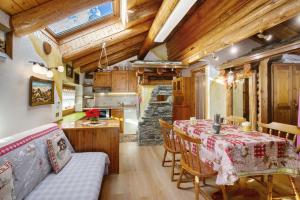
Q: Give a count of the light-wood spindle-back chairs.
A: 4